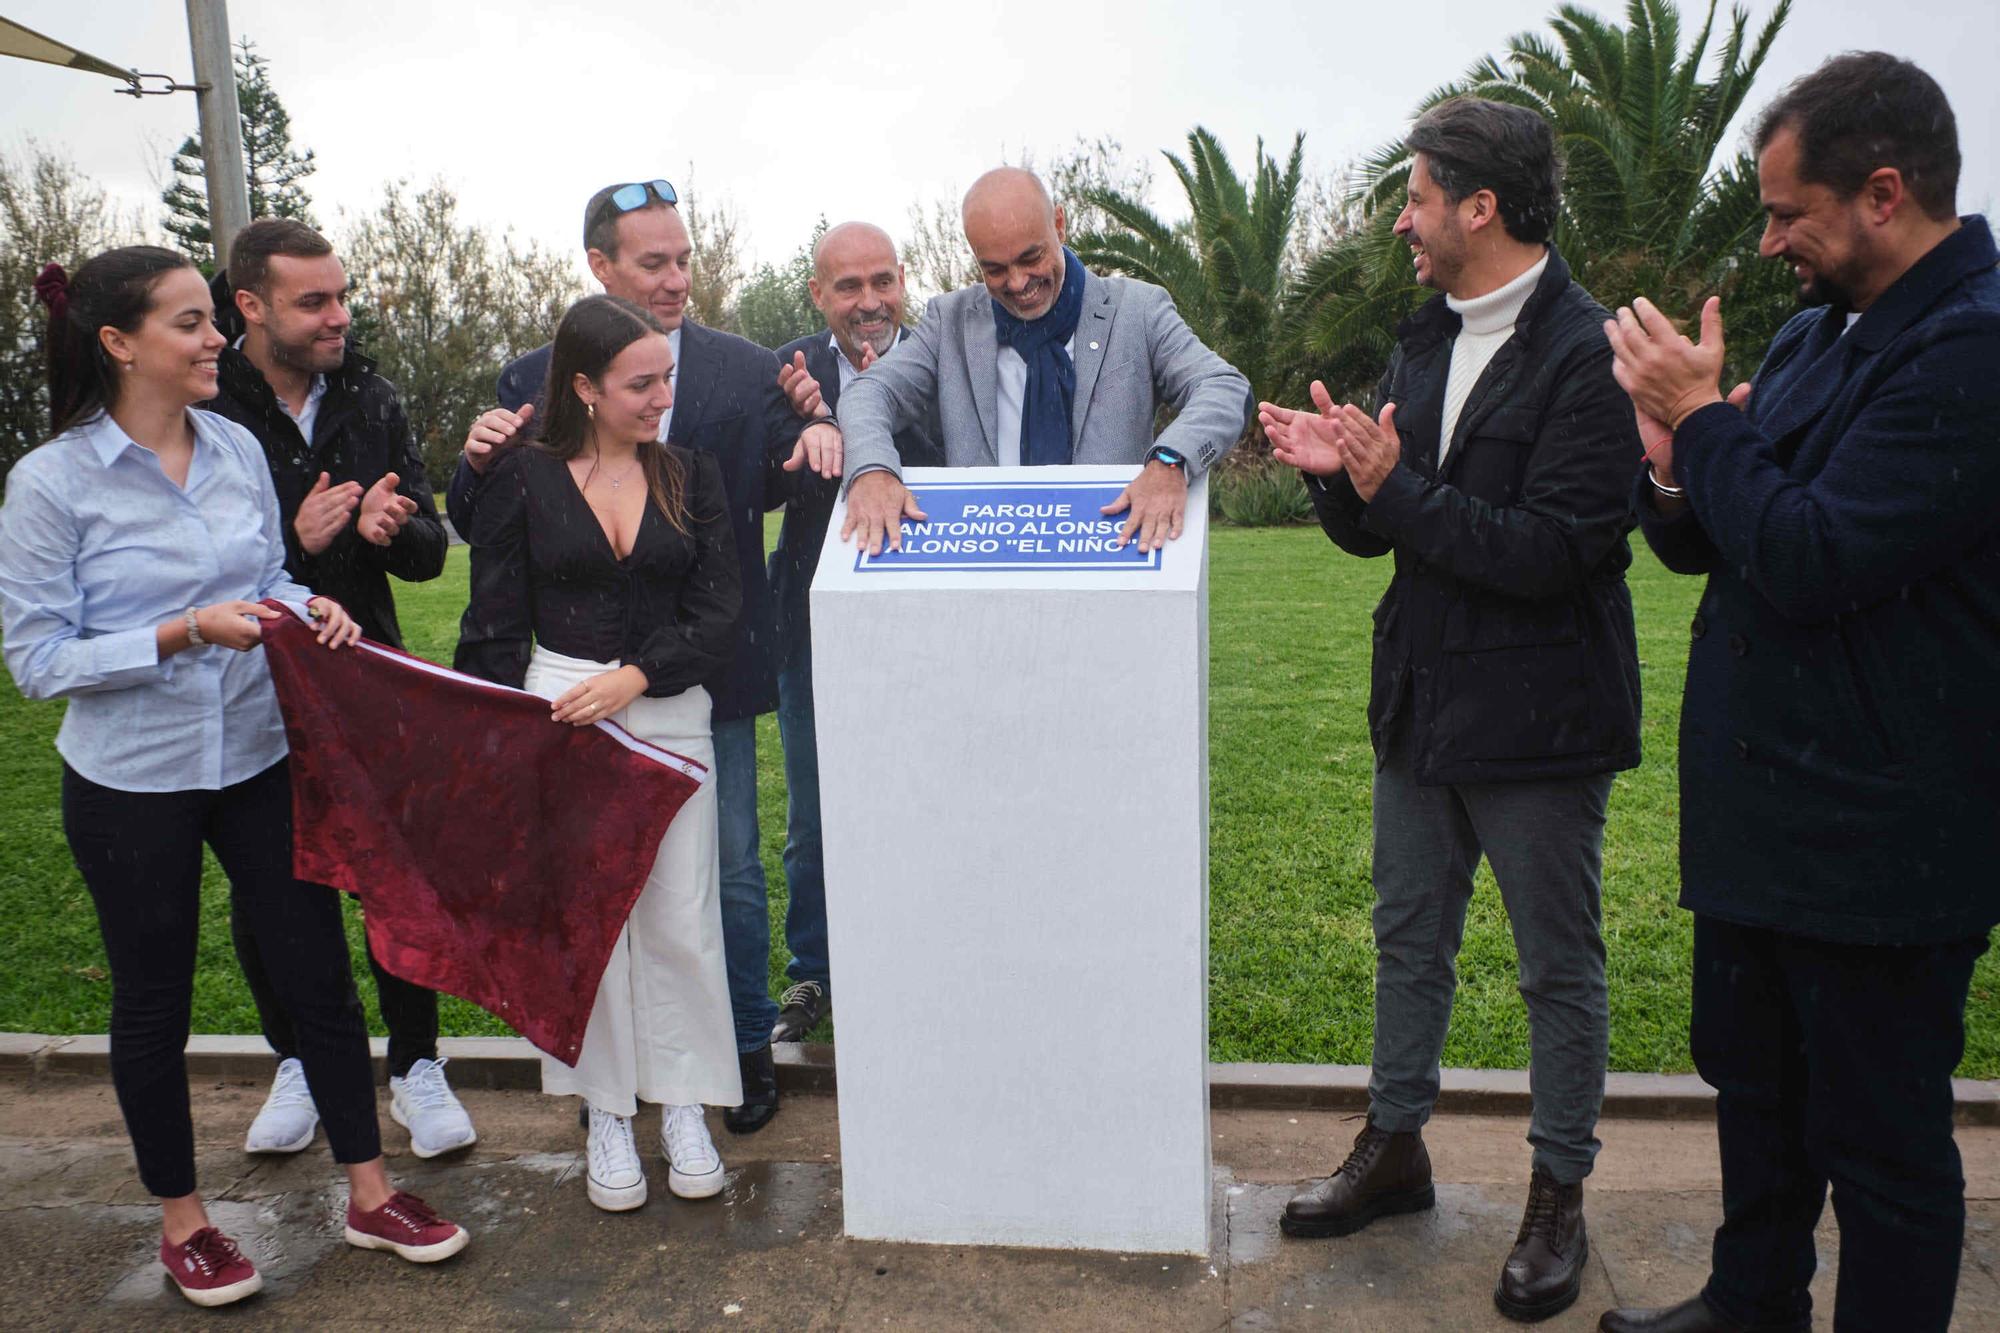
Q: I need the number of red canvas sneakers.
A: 2